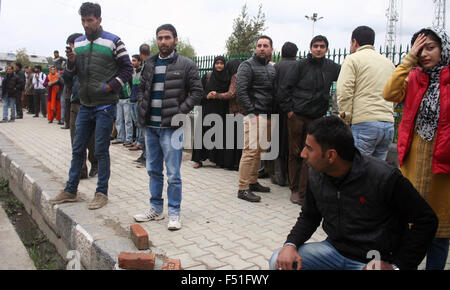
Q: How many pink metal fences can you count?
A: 0